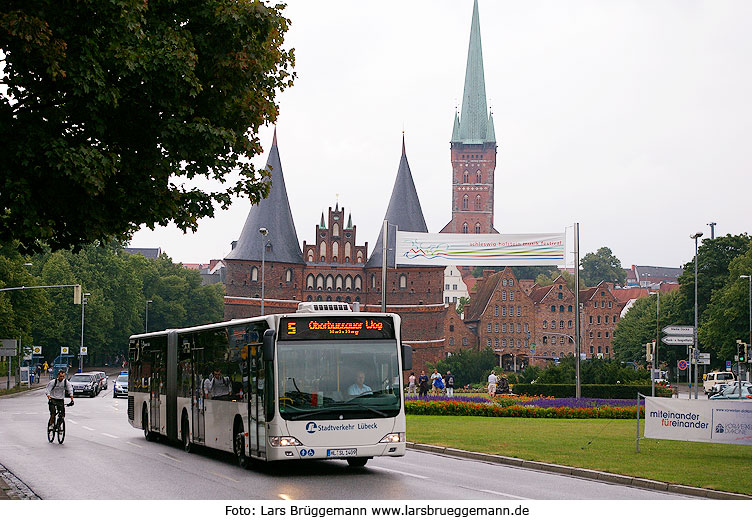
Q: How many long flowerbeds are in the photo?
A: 1